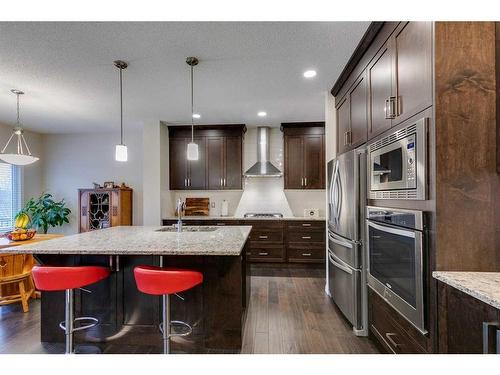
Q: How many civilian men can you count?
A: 0